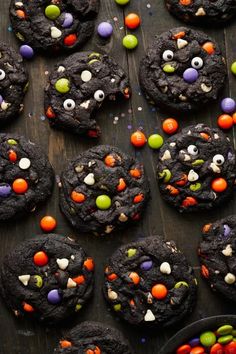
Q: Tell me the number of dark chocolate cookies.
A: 12